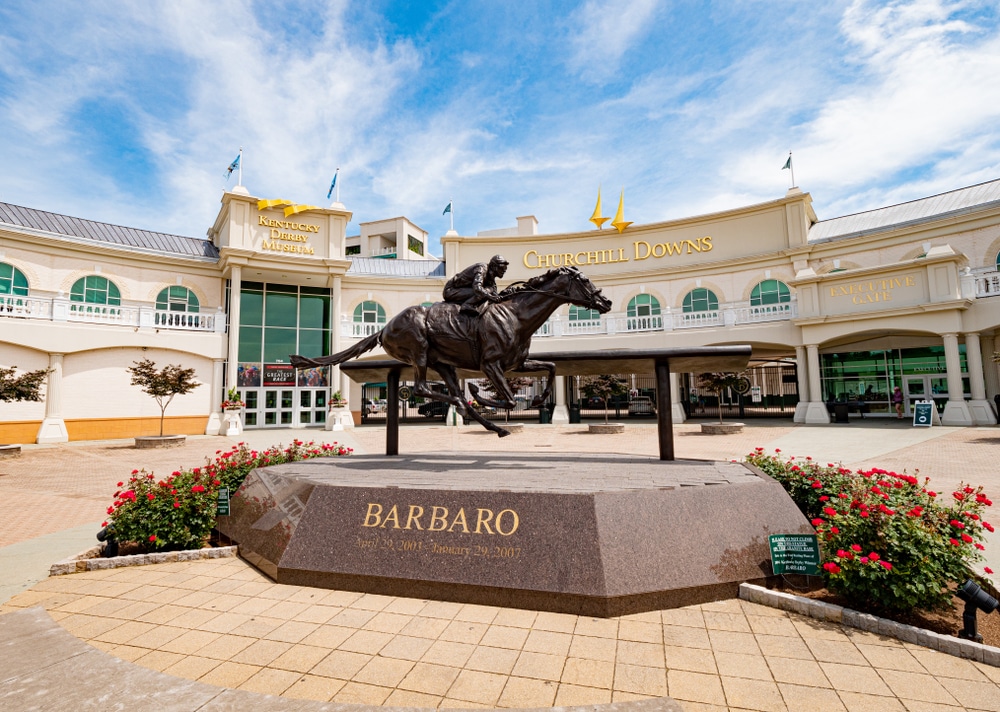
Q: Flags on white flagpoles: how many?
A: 4